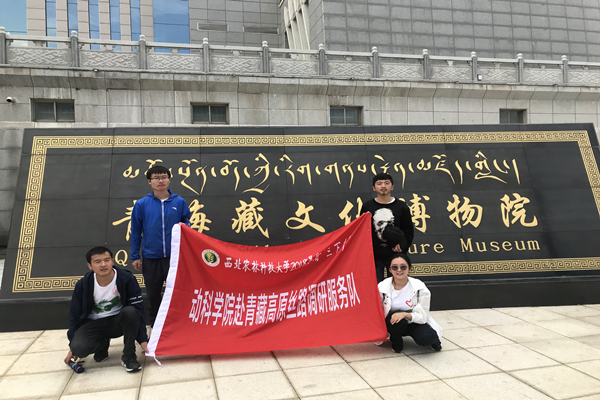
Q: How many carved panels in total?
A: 11